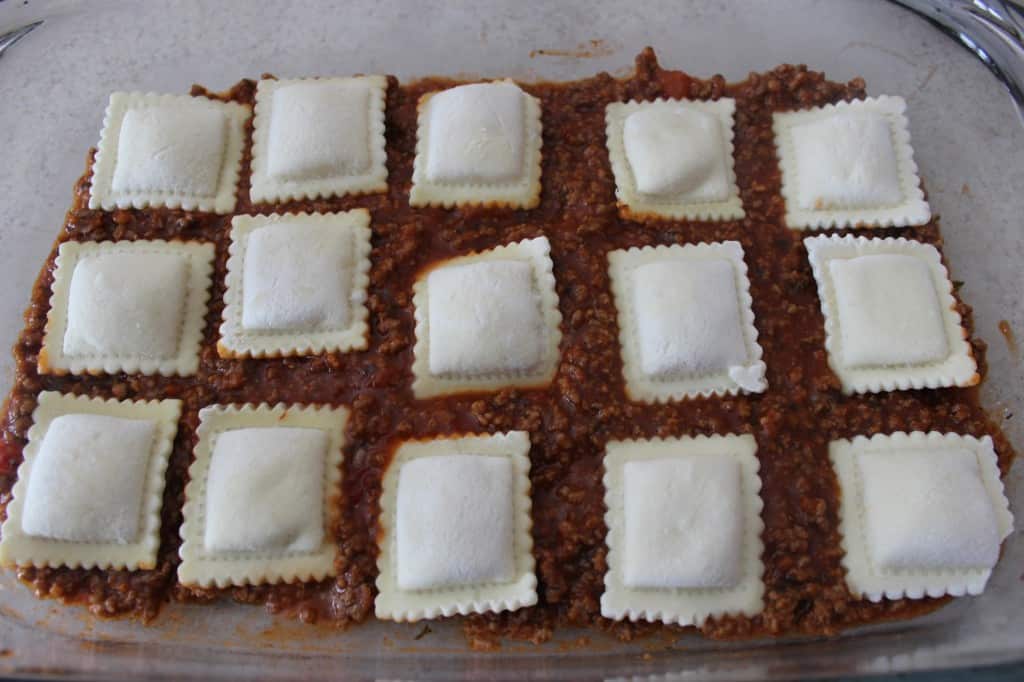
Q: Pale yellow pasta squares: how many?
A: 15